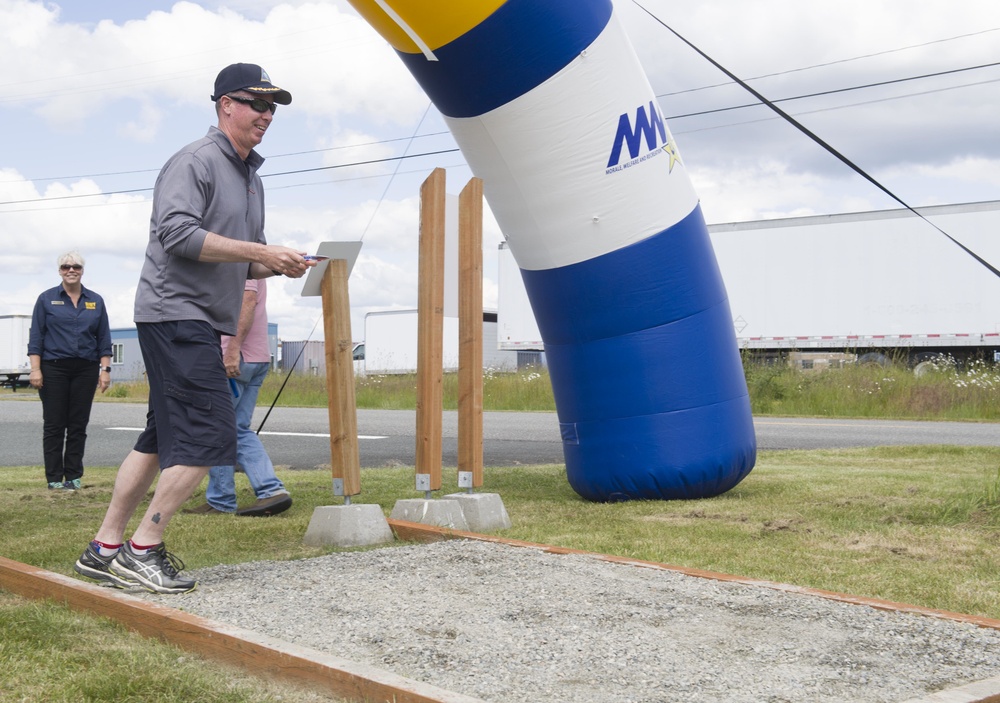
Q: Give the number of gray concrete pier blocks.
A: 3